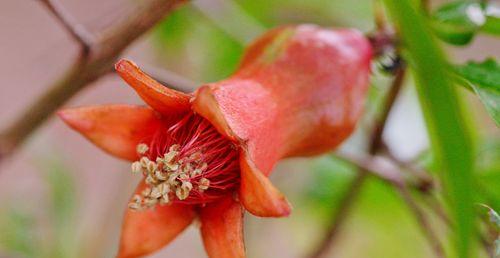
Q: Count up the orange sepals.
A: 6